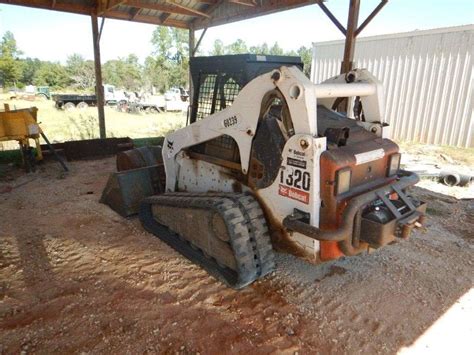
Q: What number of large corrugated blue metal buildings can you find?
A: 0